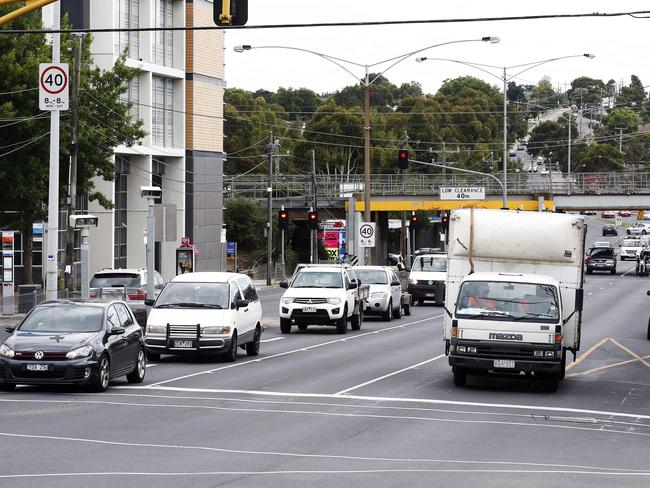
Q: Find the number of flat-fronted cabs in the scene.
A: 1